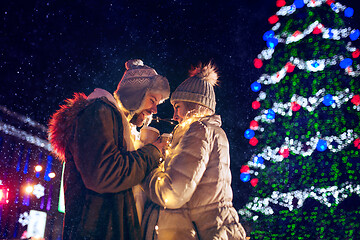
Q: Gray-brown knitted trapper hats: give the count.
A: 1